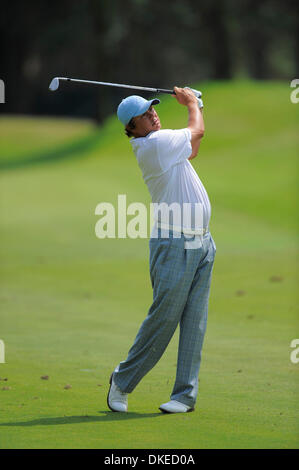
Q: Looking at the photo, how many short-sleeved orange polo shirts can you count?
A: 0